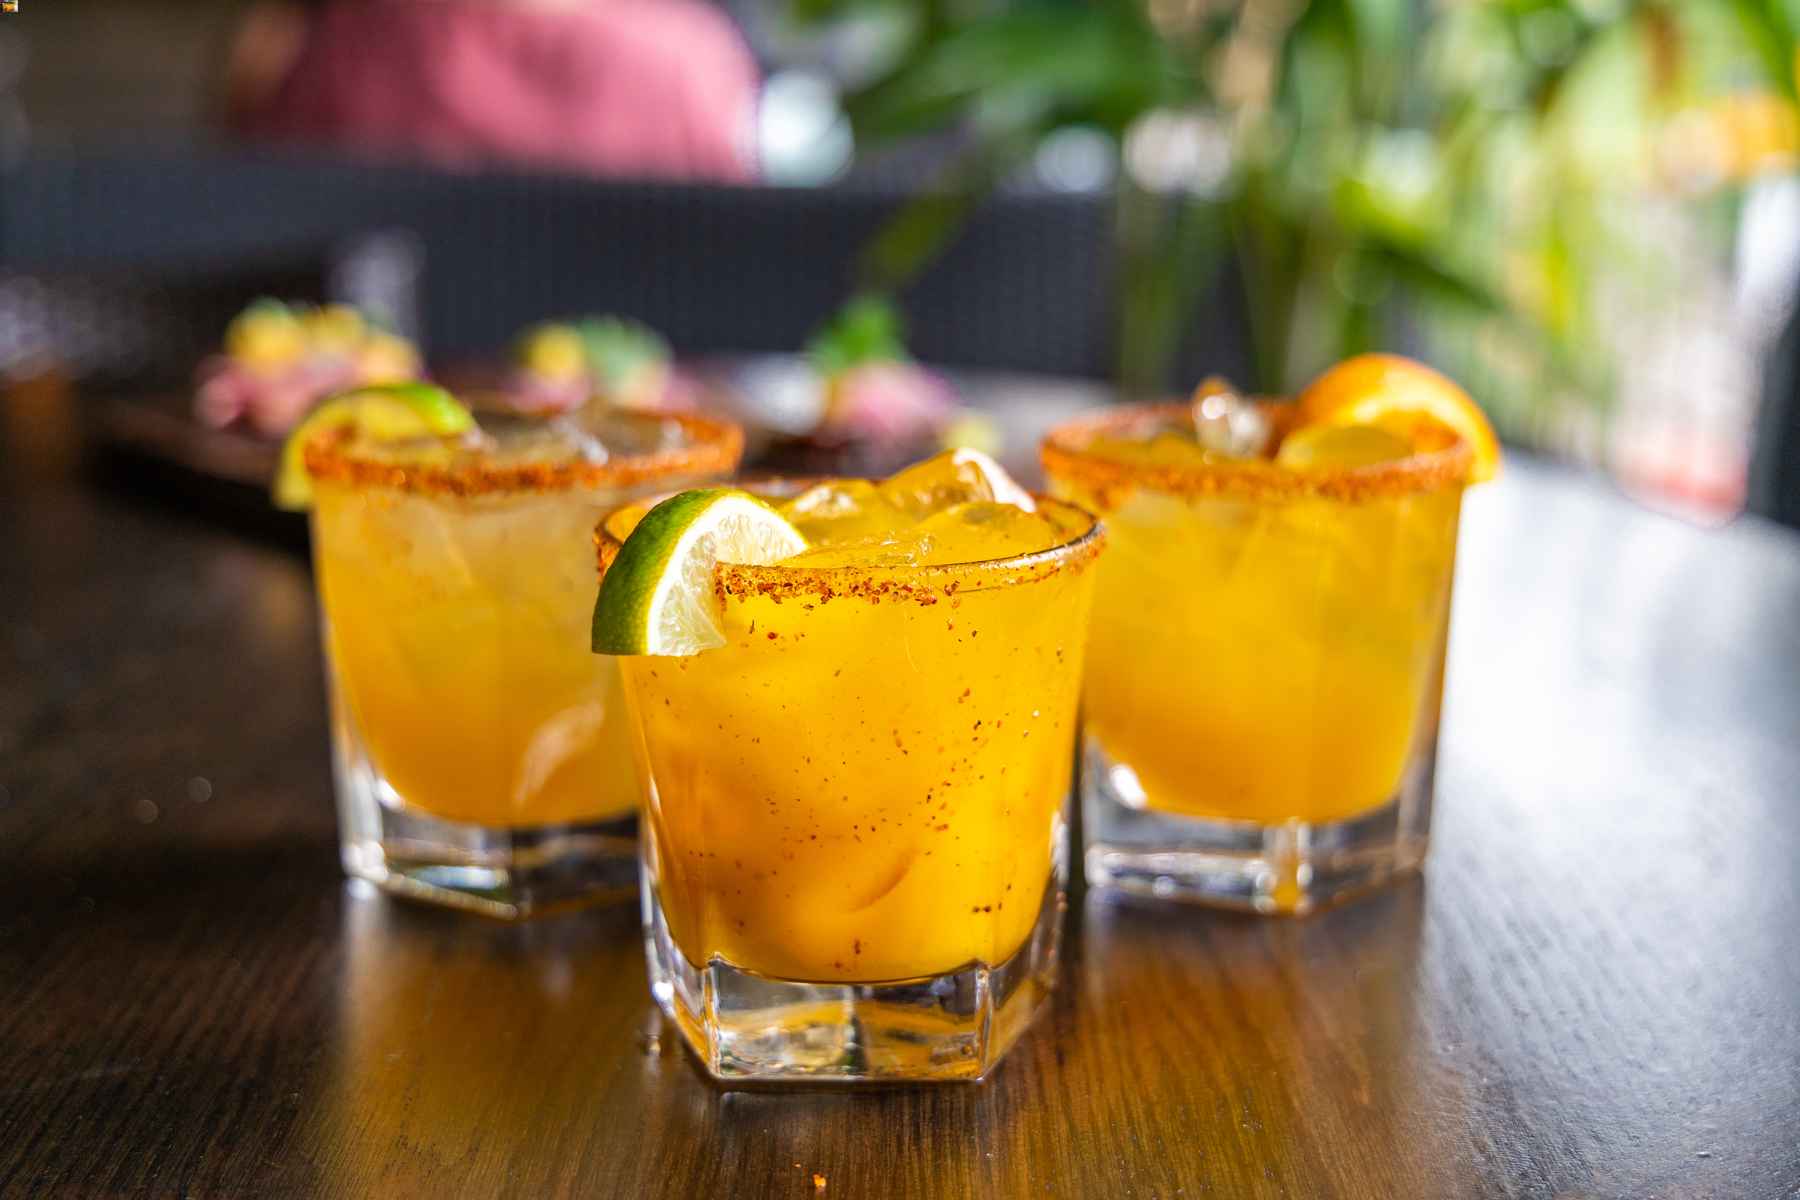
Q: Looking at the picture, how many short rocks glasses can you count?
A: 3